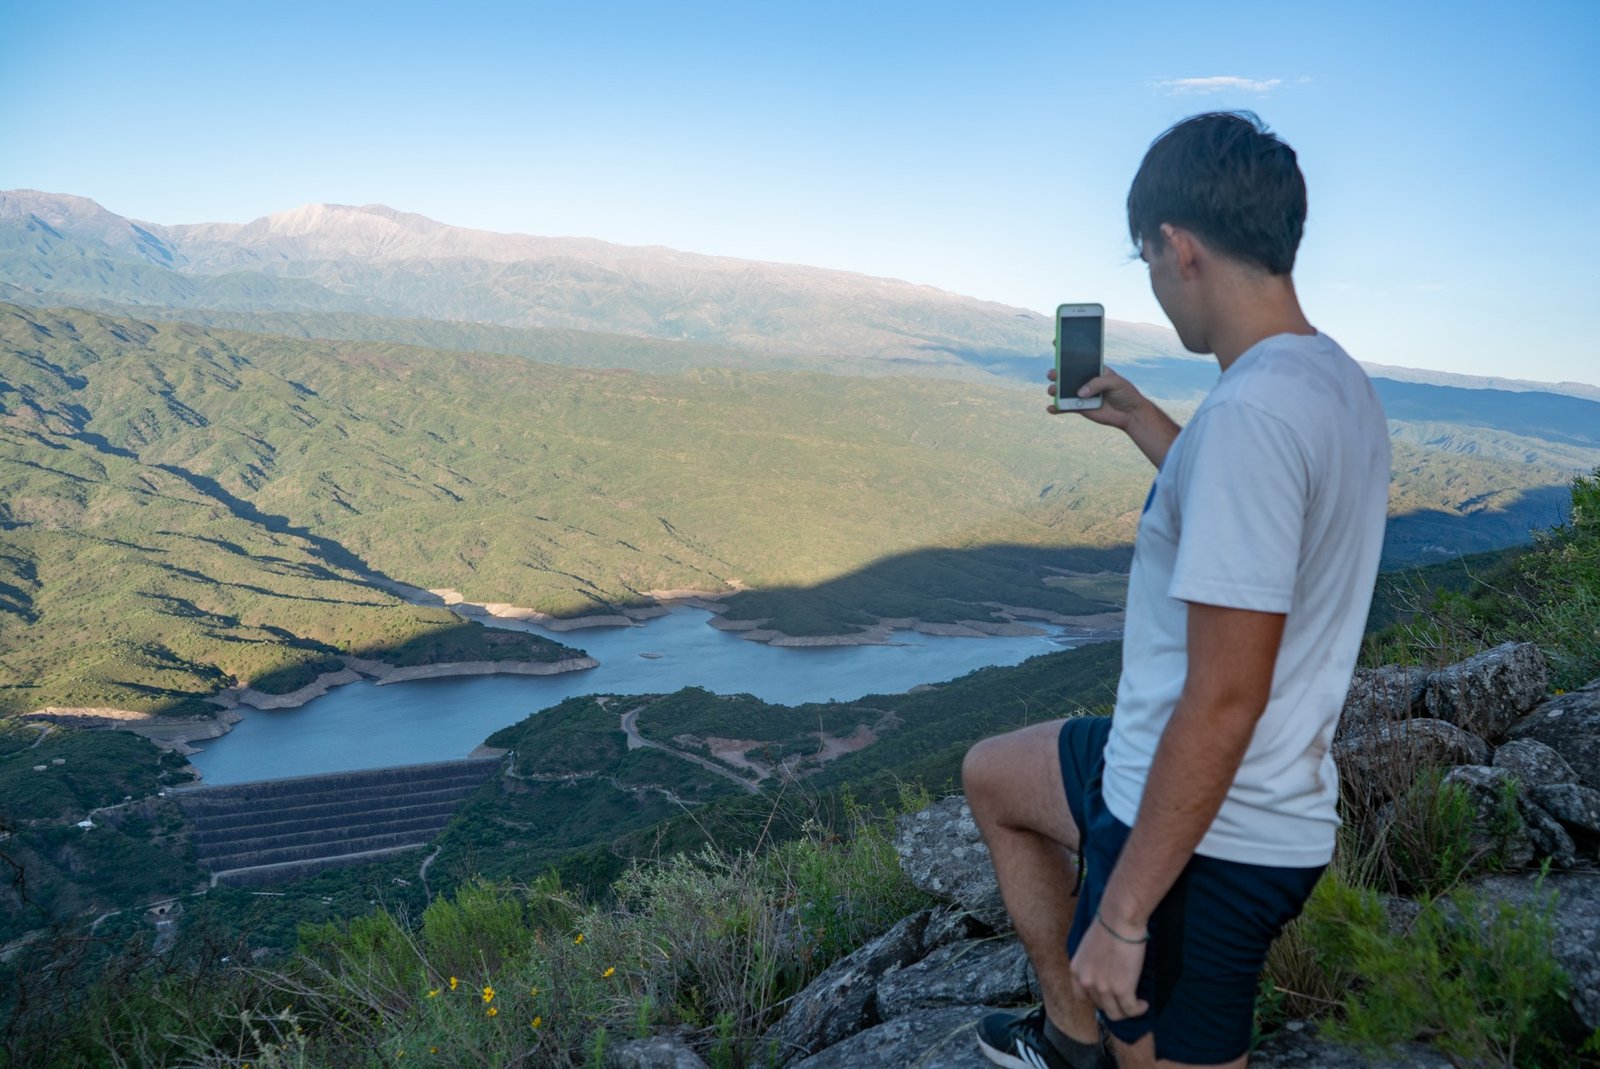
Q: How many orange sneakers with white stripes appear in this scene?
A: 0